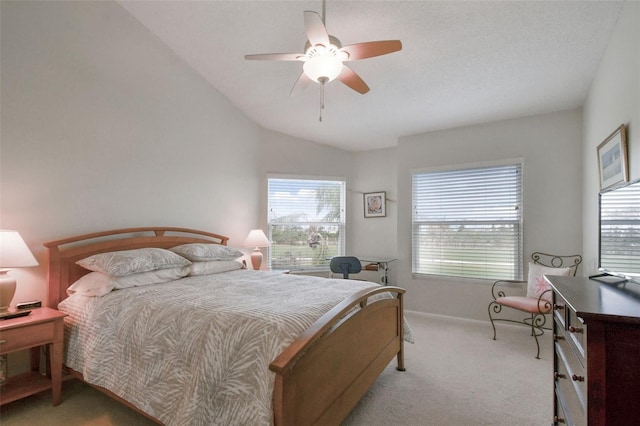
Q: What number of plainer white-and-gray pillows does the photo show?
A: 2